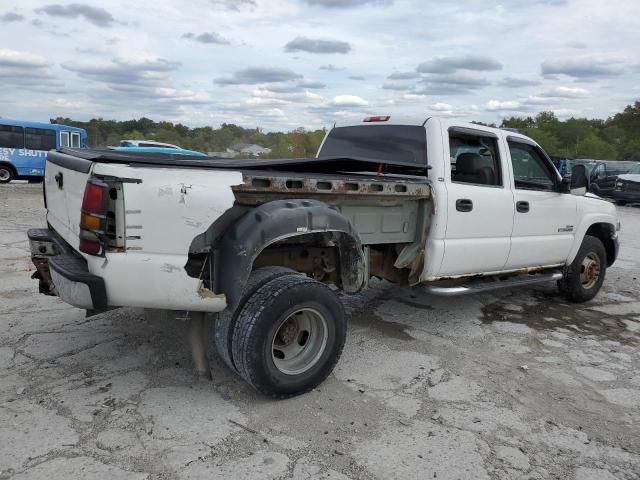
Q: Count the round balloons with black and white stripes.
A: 0